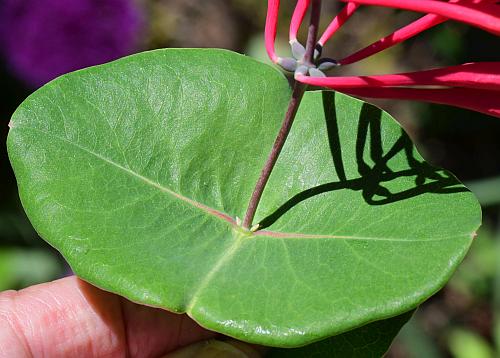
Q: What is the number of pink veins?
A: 2